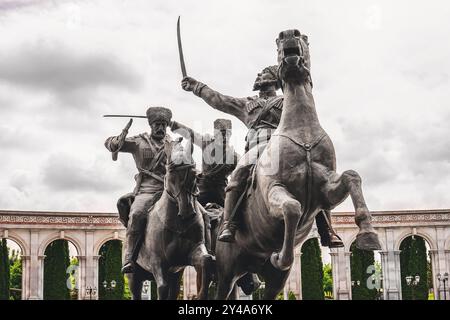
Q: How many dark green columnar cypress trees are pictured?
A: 6